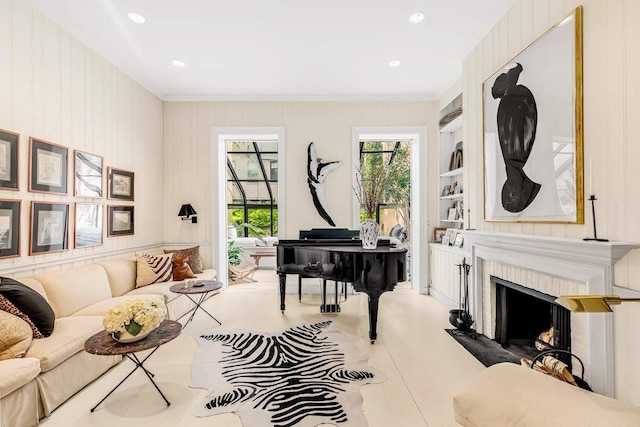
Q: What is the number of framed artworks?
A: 9